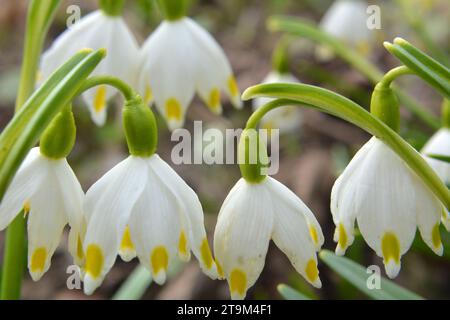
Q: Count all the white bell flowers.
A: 9